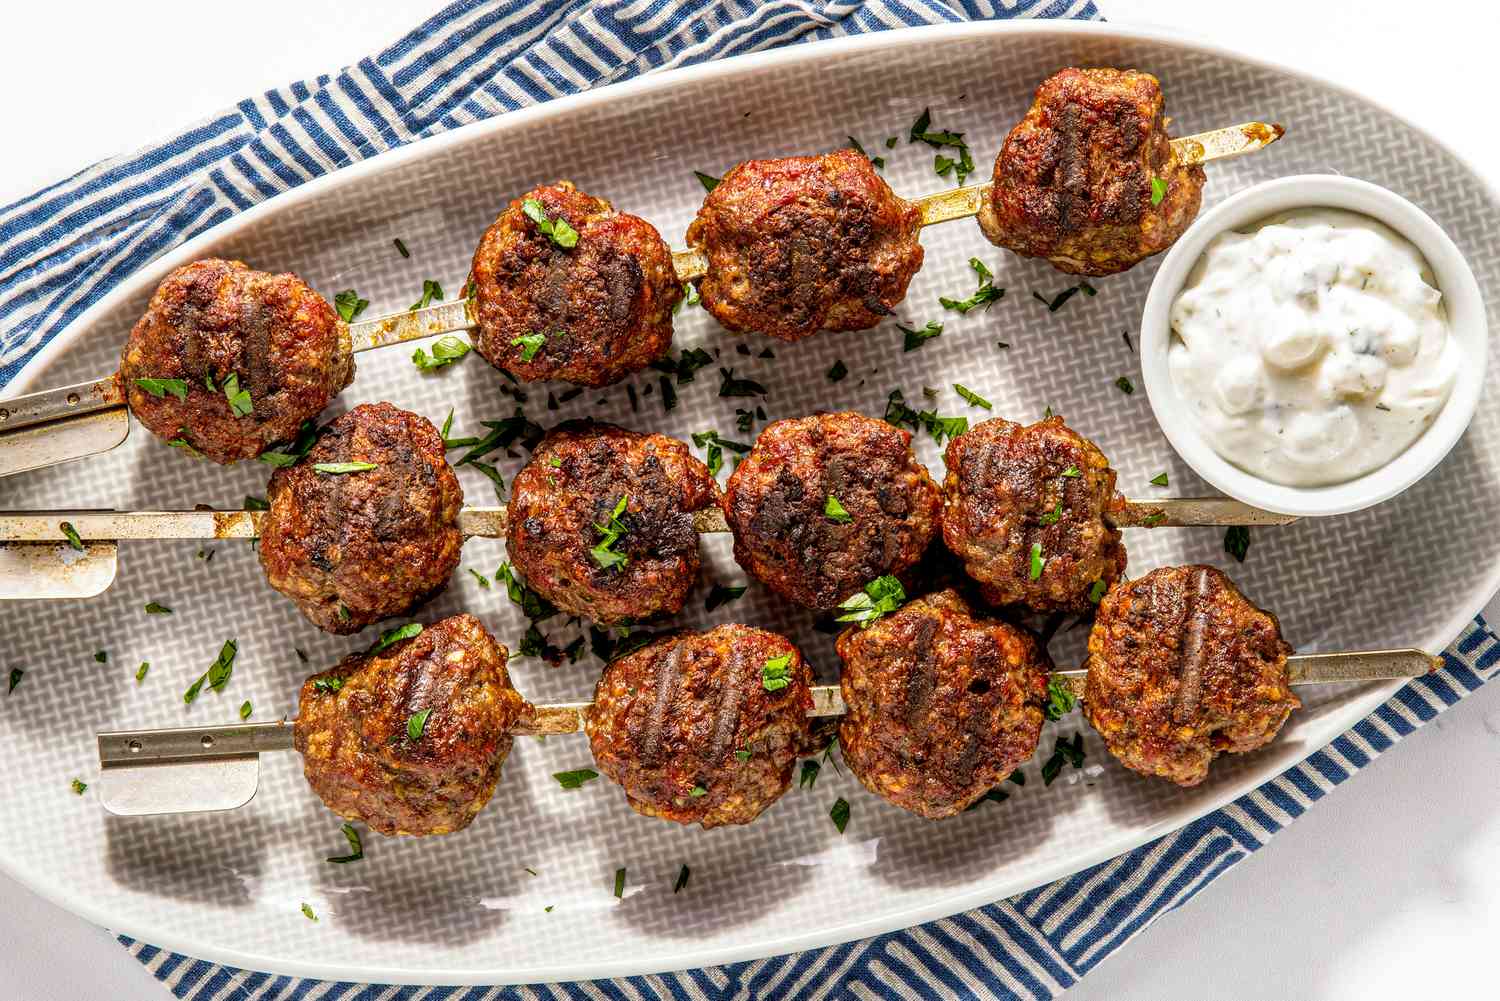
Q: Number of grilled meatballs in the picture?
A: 12